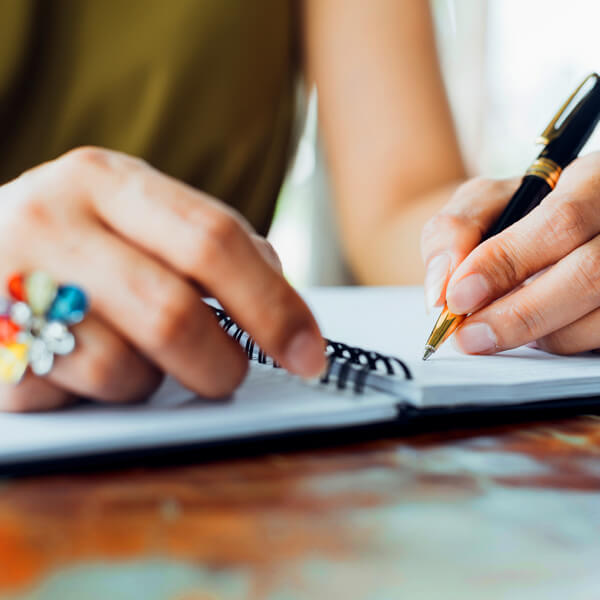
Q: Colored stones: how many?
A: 5